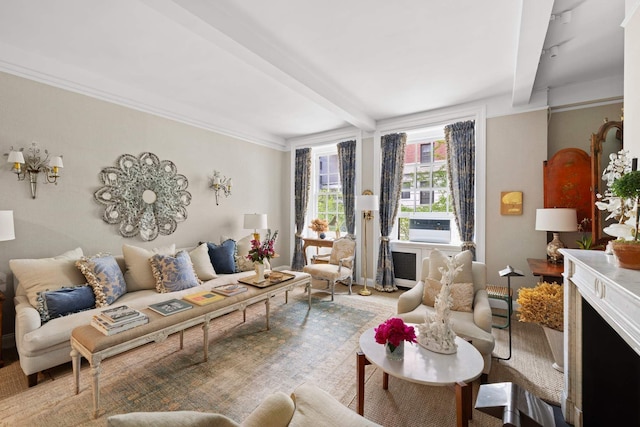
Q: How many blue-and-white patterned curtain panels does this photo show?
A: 4